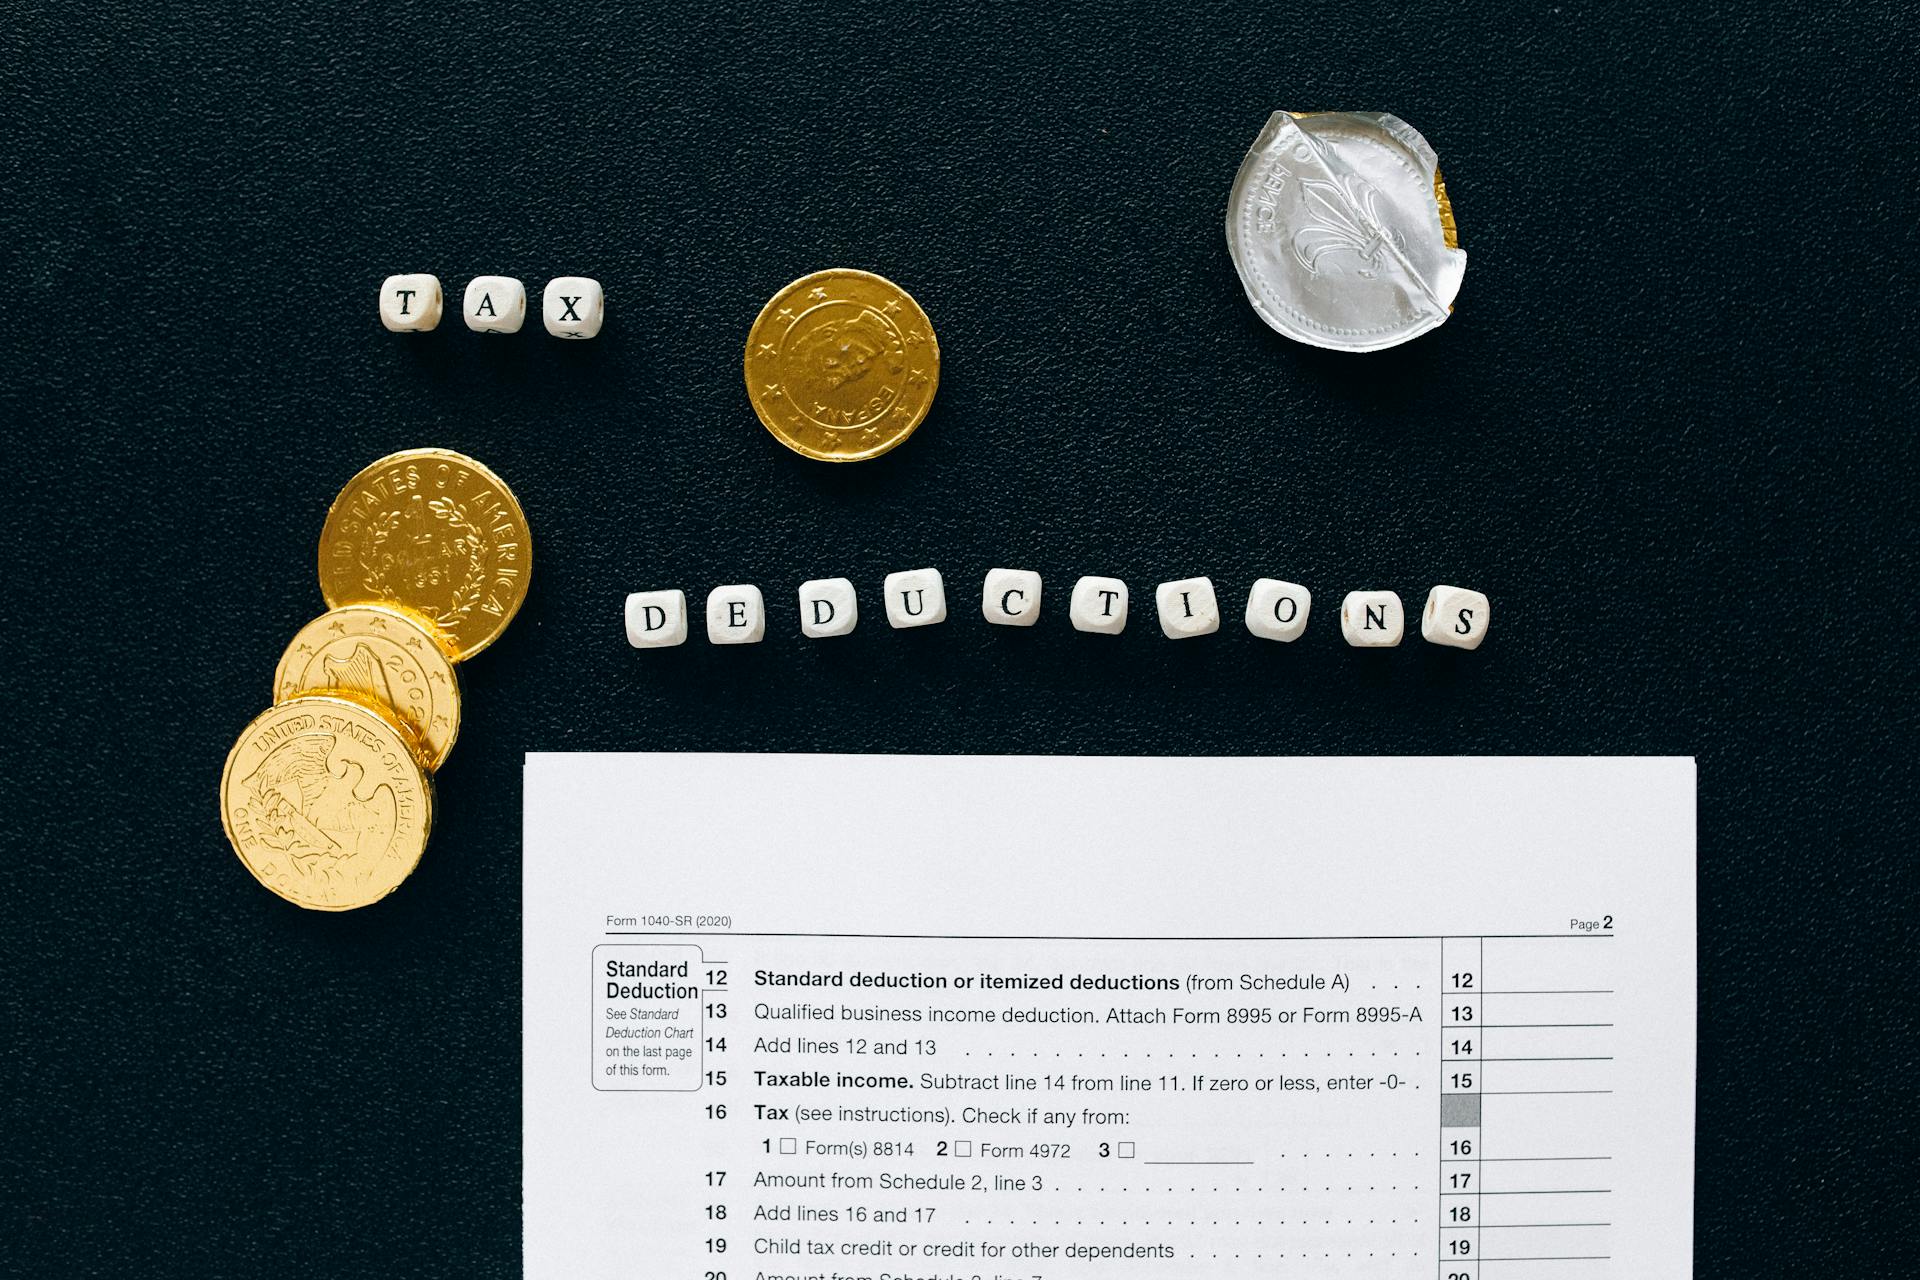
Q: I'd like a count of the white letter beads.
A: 13